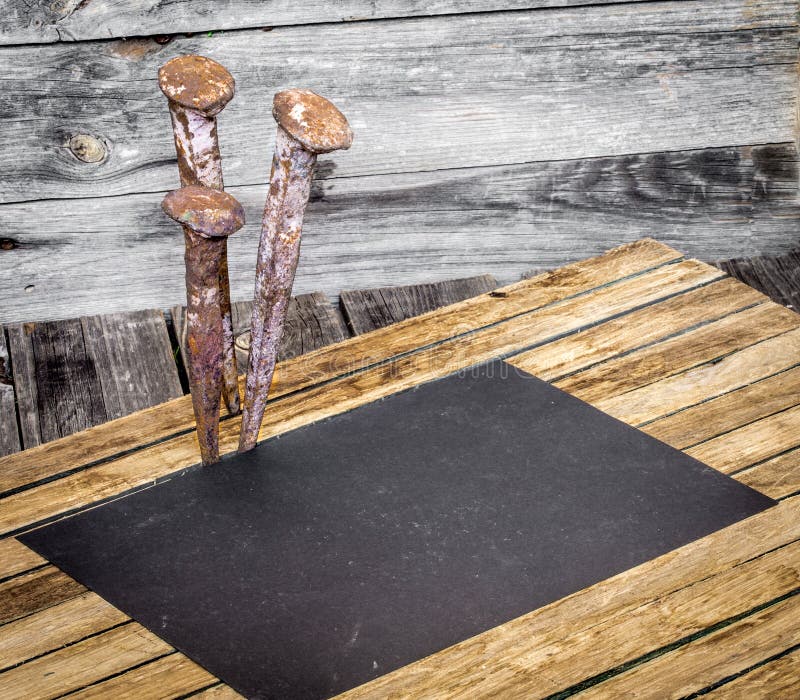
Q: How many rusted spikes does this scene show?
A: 3